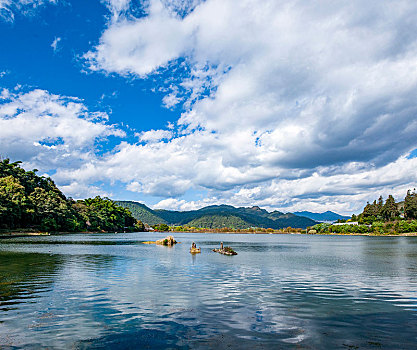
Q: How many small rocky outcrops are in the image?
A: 3